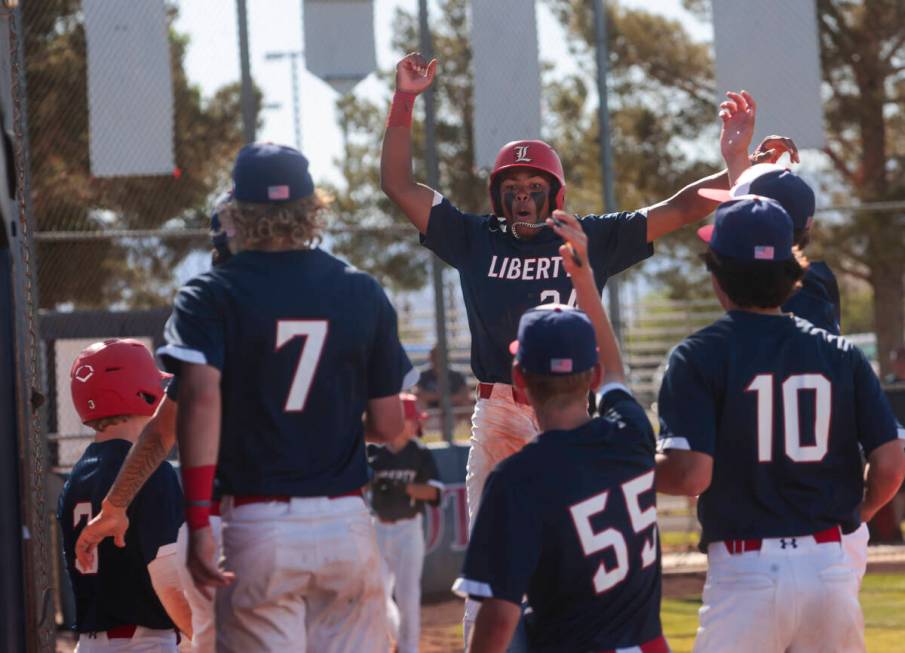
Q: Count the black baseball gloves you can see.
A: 1